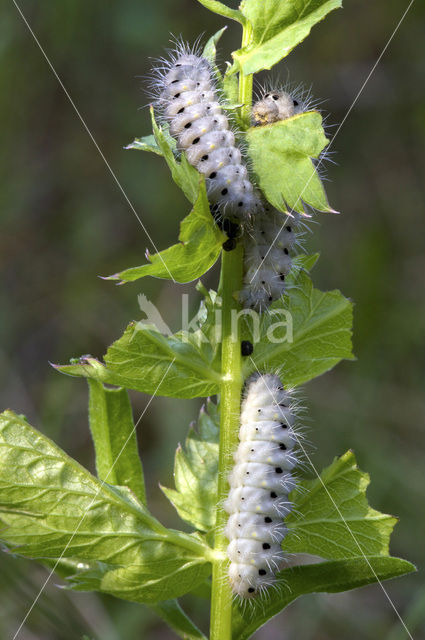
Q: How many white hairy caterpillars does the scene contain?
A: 3